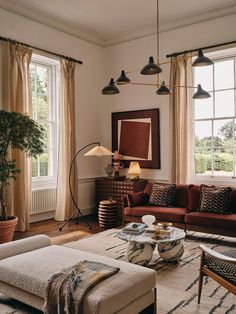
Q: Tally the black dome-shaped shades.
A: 6